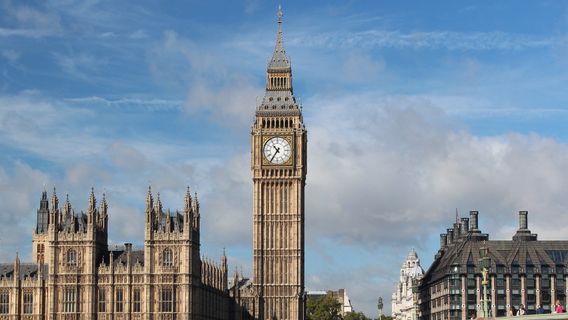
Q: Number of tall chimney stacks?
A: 6